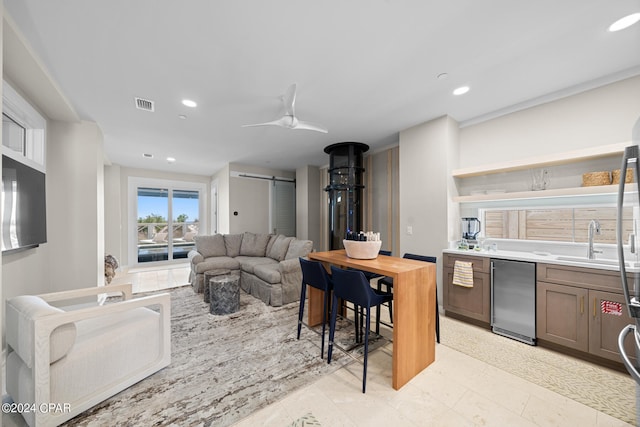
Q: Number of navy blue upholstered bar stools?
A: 4